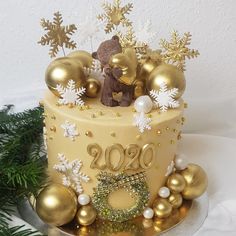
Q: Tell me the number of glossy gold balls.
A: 12